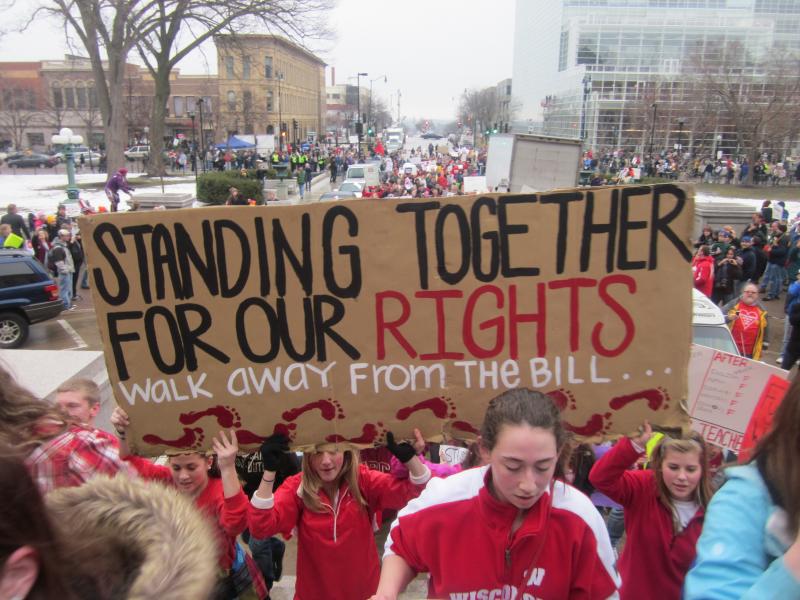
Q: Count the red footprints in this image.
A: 10